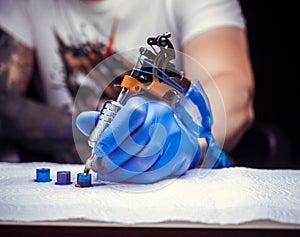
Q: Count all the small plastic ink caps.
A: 3